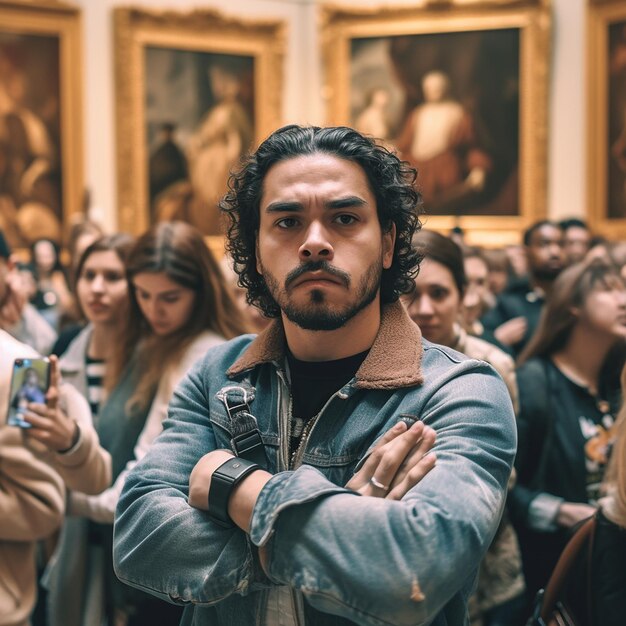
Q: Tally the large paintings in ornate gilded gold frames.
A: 4